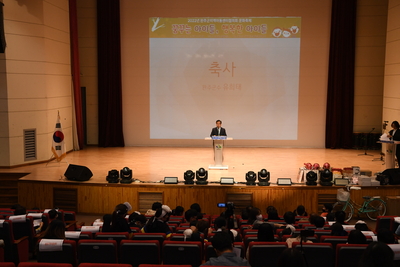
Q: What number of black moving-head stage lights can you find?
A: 8